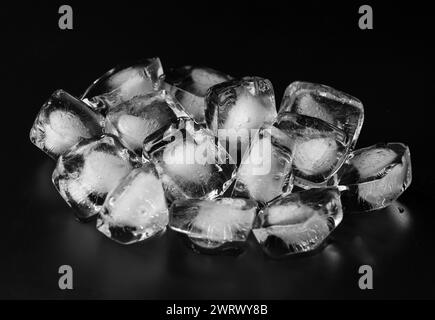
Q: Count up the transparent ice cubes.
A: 14